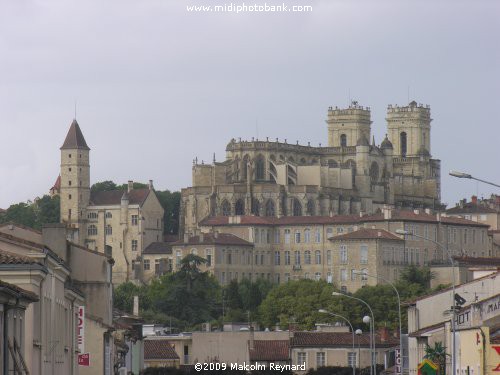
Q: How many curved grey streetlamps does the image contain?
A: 5